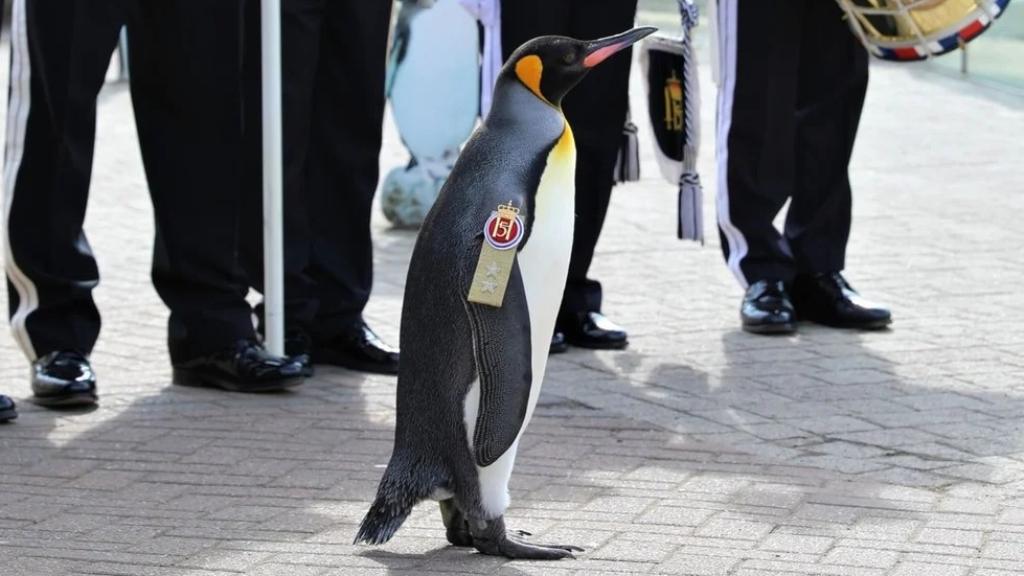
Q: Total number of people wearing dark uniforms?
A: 4